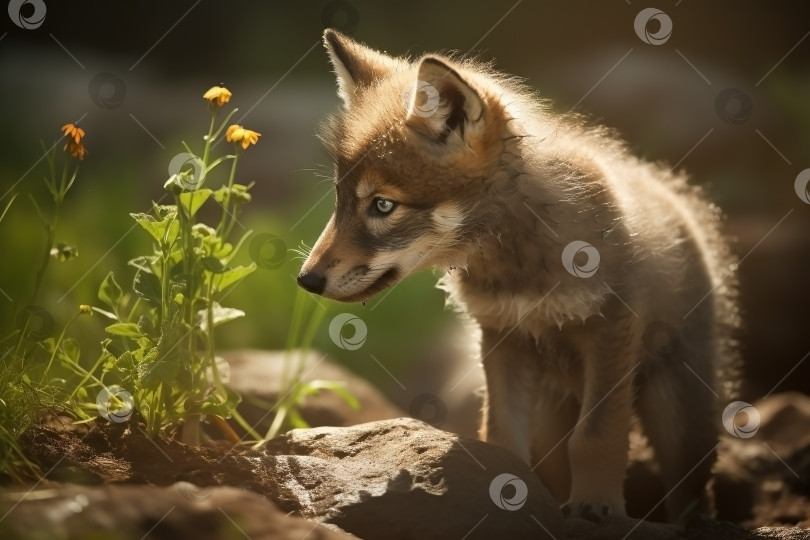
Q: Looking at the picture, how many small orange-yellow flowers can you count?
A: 3